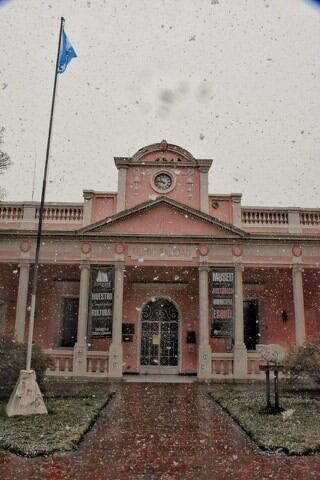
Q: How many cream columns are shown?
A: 6